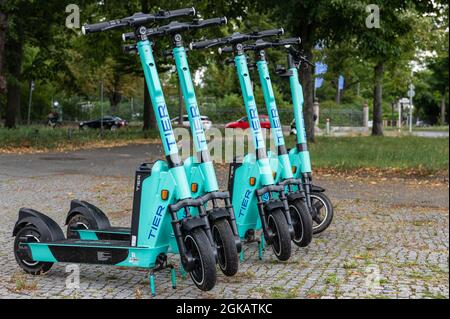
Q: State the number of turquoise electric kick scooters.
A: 5